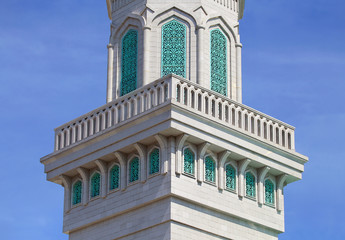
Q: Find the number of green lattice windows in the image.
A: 13